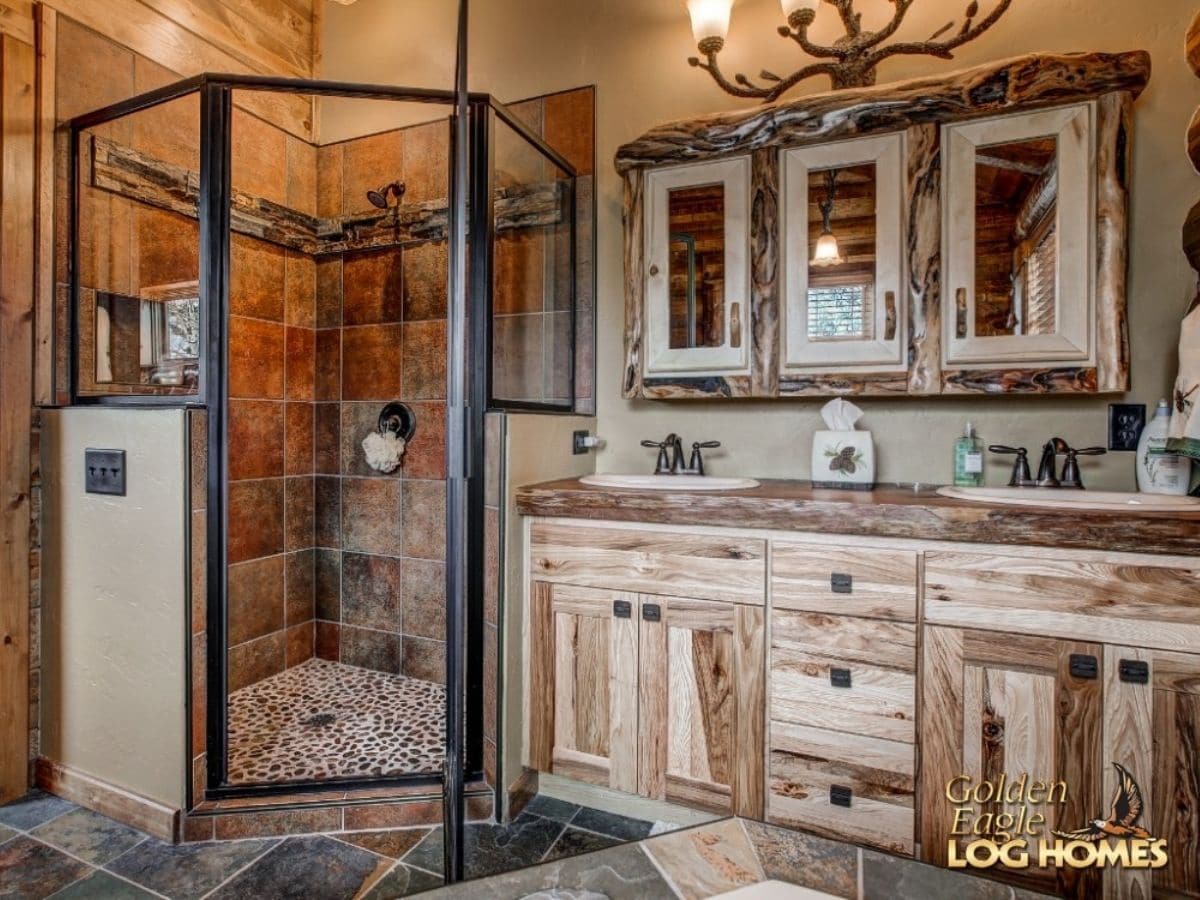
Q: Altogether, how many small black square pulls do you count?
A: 7